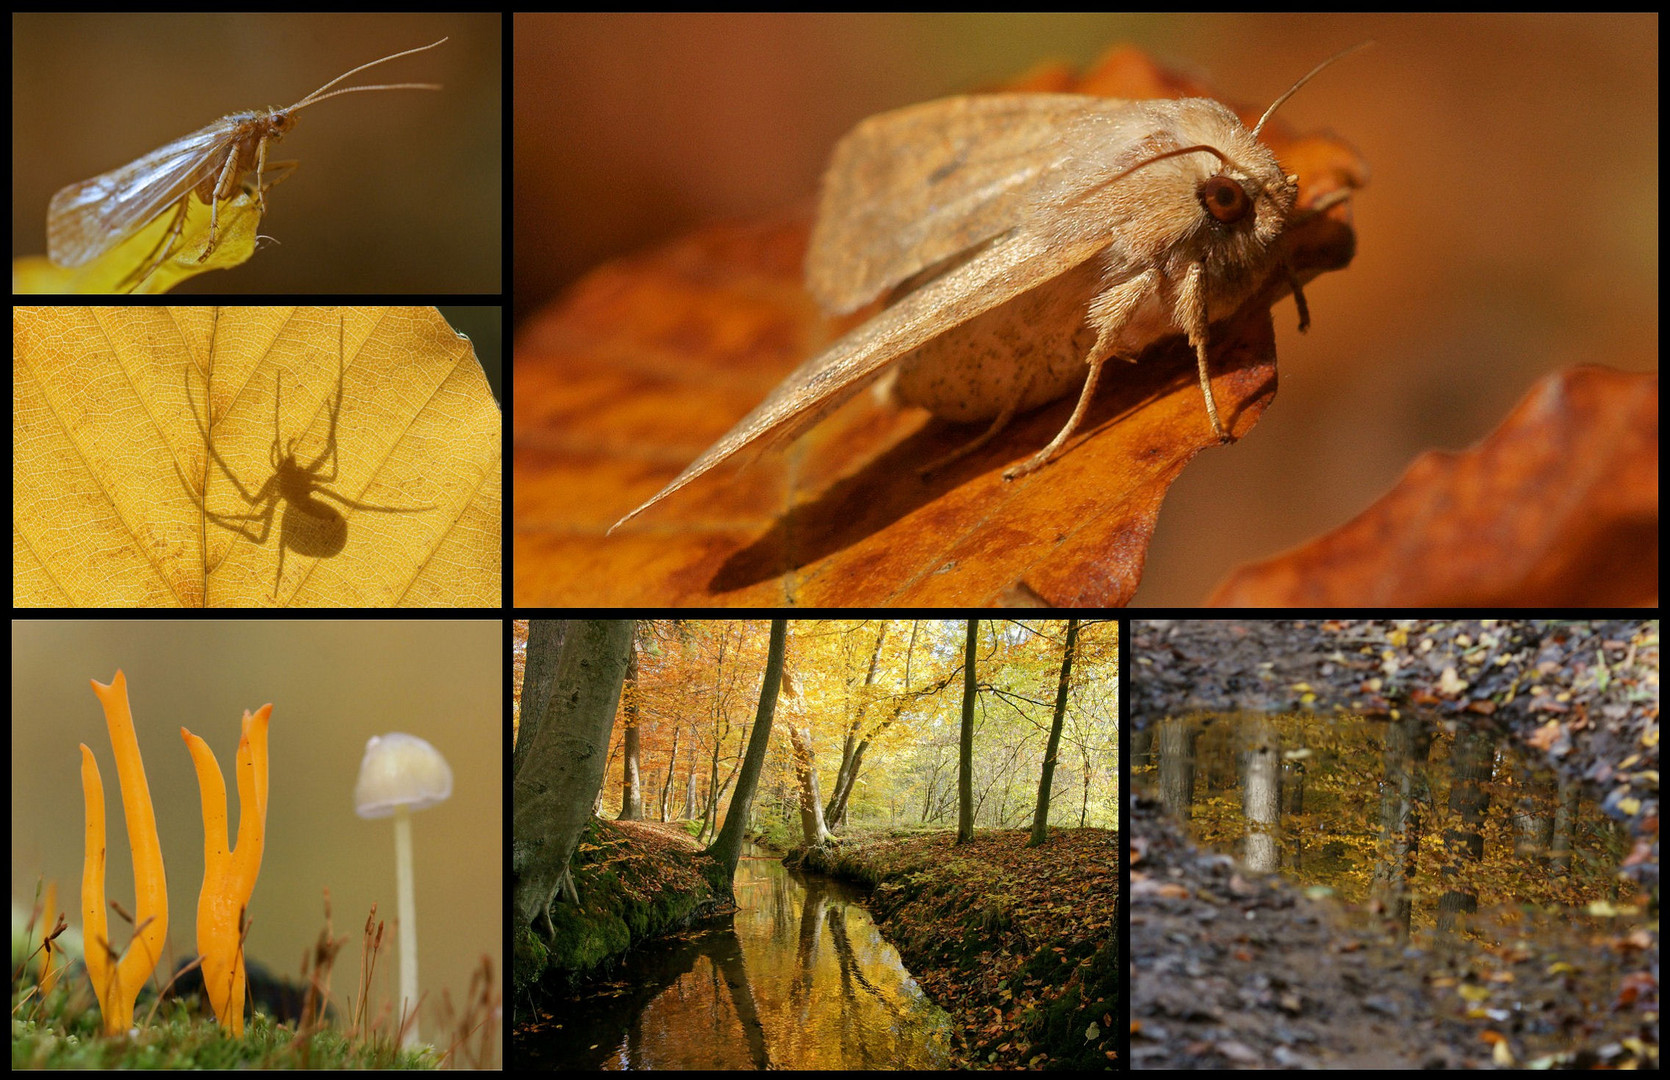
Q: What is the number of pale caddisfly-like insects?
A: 1